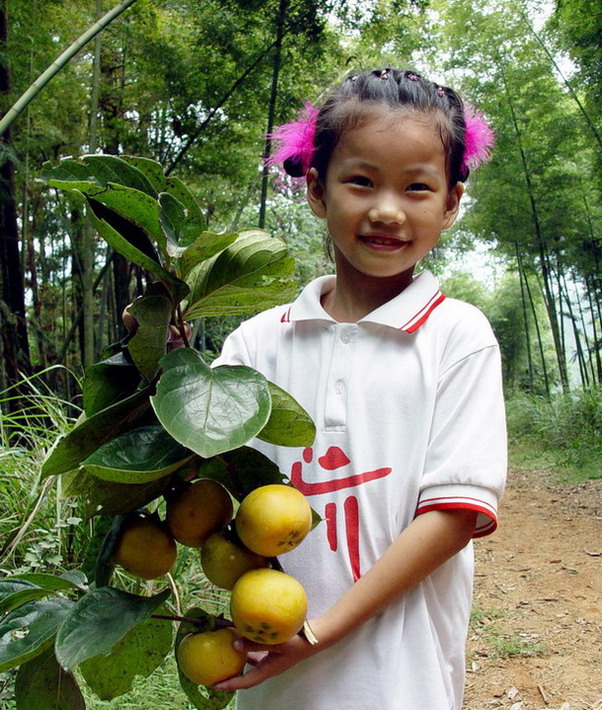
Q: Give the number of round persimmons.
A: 6